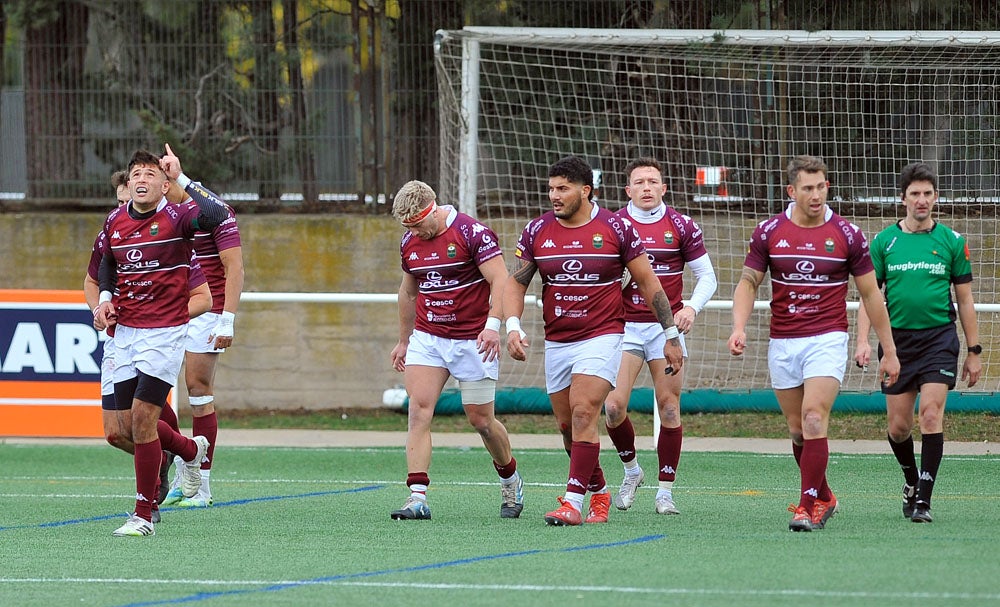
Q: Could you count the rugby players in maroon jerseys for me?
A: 7